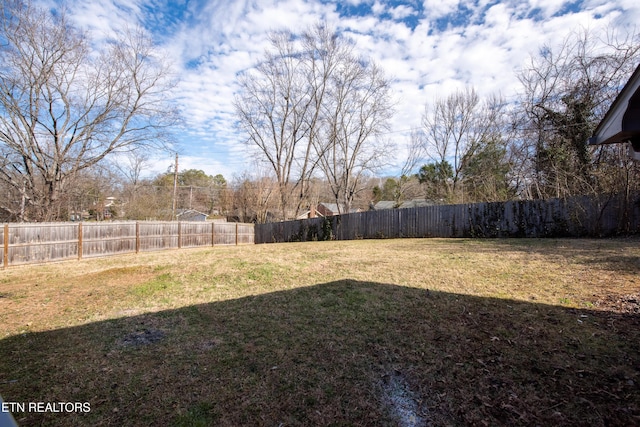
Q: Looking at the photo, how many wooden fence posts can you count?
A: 6